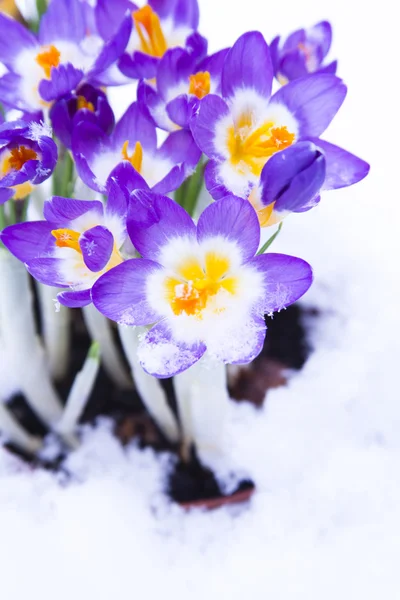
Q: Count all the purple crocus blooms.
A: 11